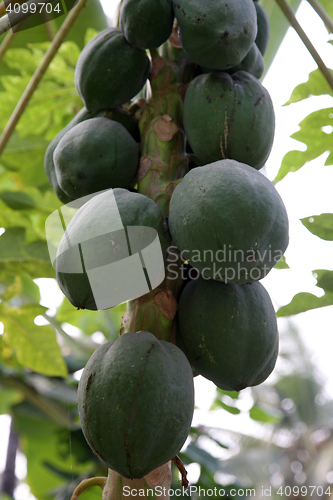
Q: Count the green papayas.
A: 12